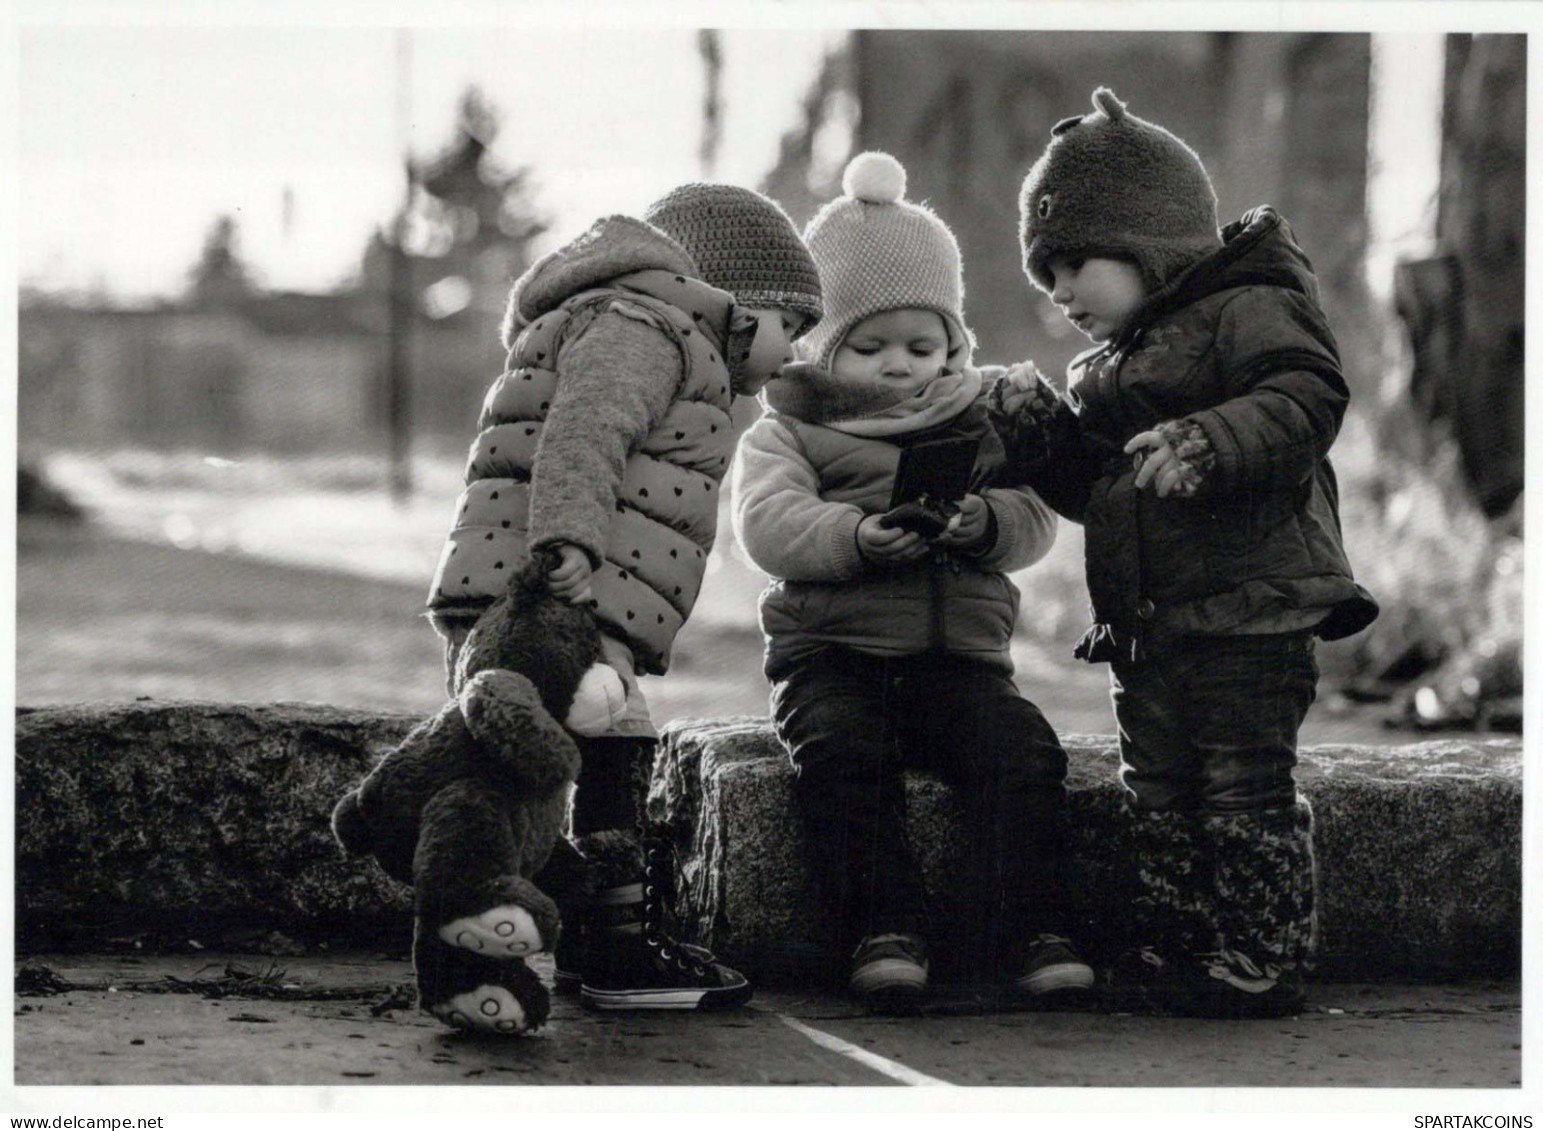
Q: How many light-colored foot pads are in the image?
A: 2